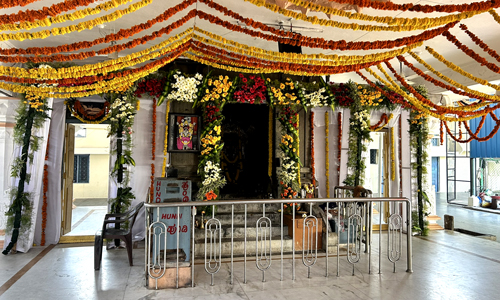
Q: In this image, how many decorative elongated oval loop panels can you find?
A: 6